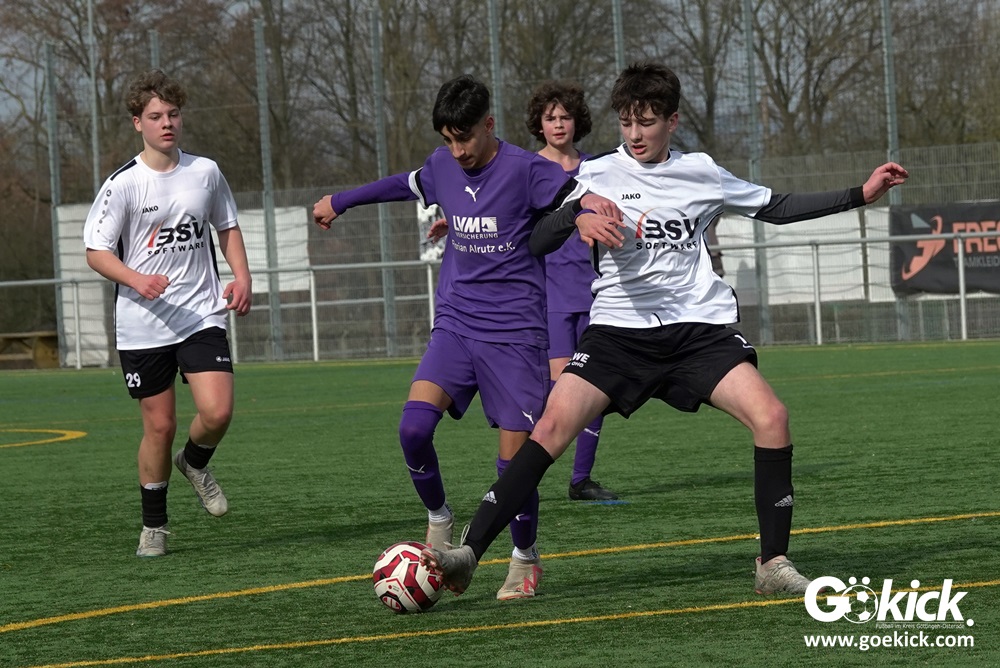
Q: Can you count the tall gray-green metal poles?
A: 9